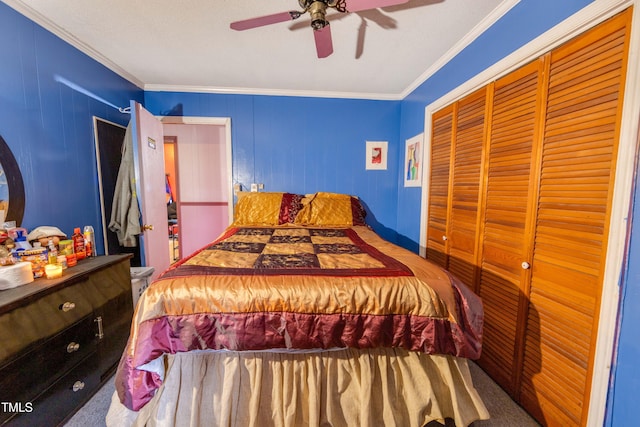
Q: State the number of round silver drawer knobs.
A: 3